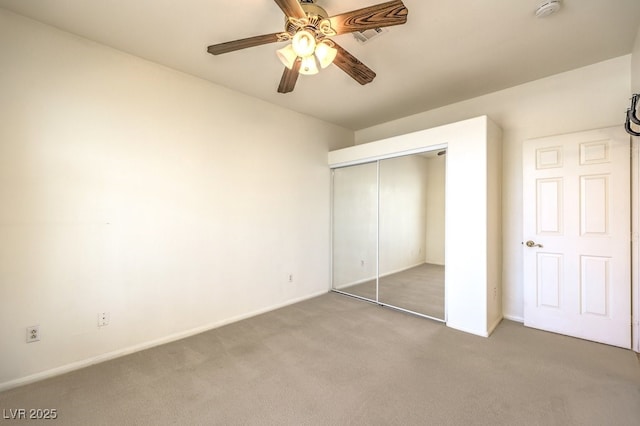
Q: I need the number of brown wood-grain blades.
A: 5